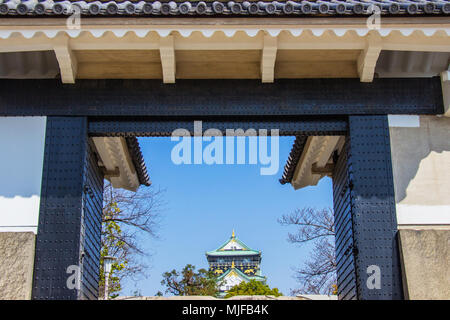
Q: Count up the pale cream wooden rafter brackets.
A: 4